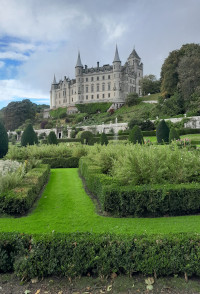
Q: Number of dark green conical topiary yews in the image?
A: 7